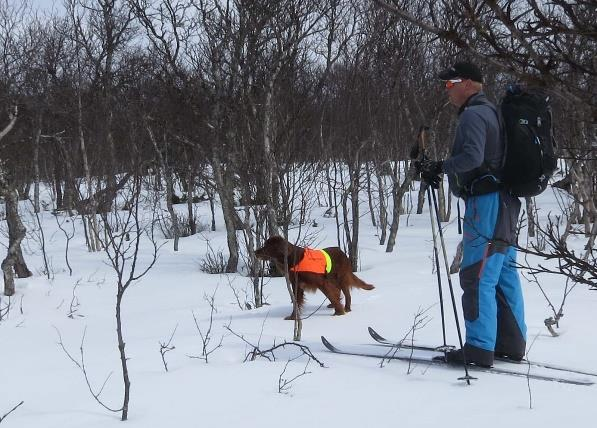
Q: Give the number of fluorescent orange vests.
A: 1